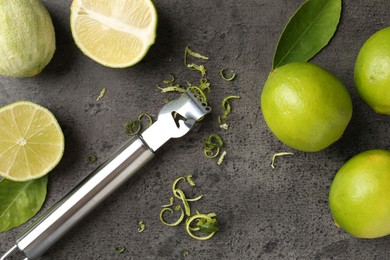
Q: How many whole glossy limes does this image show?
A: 3